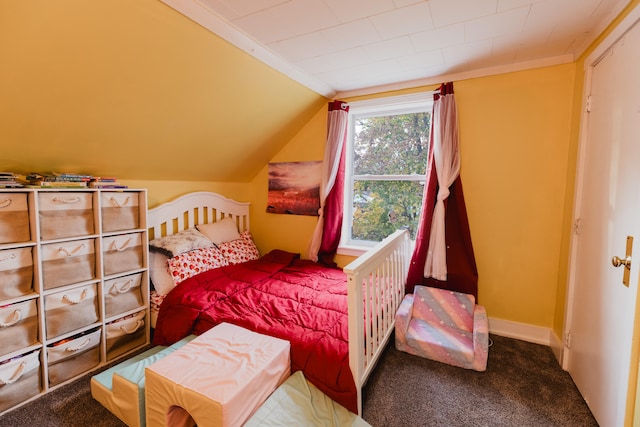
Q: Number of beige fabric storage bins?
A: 12